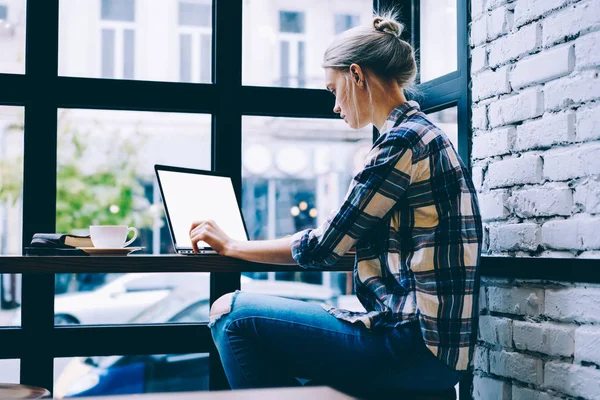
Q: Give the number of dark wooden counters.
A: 1